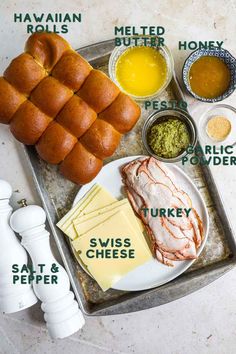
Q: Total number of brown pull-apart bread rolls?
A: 12